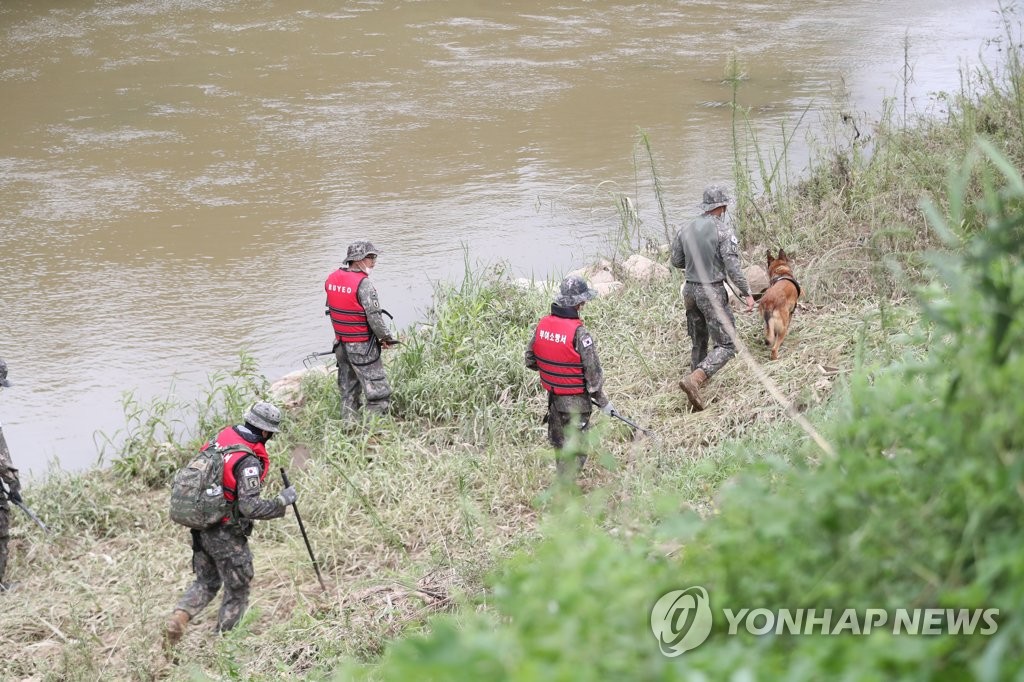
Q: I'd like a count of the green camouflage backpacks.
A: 1